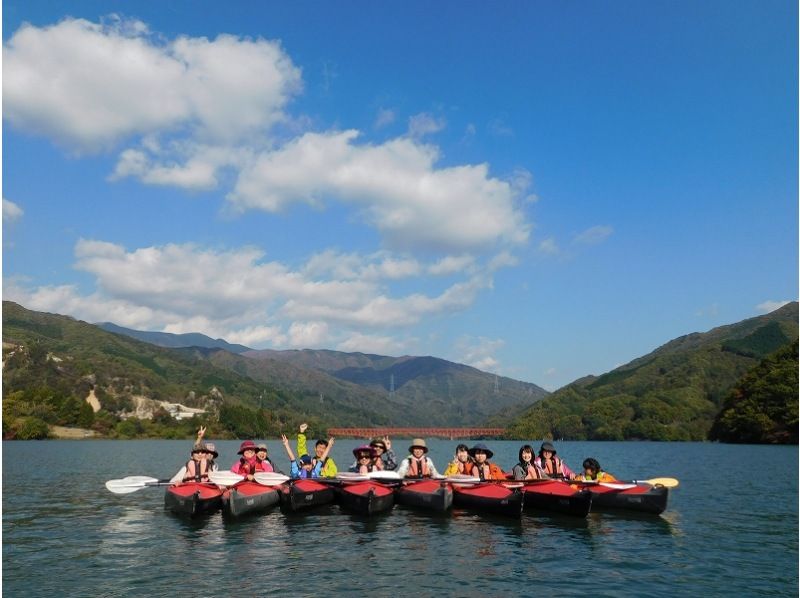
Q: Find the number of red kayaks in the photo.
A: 8